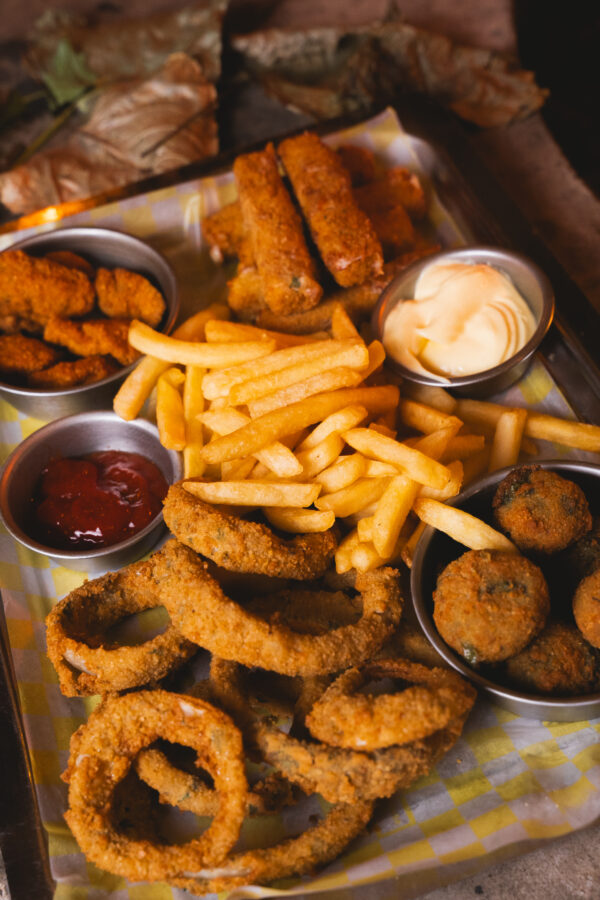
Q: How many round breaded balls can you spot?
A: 5